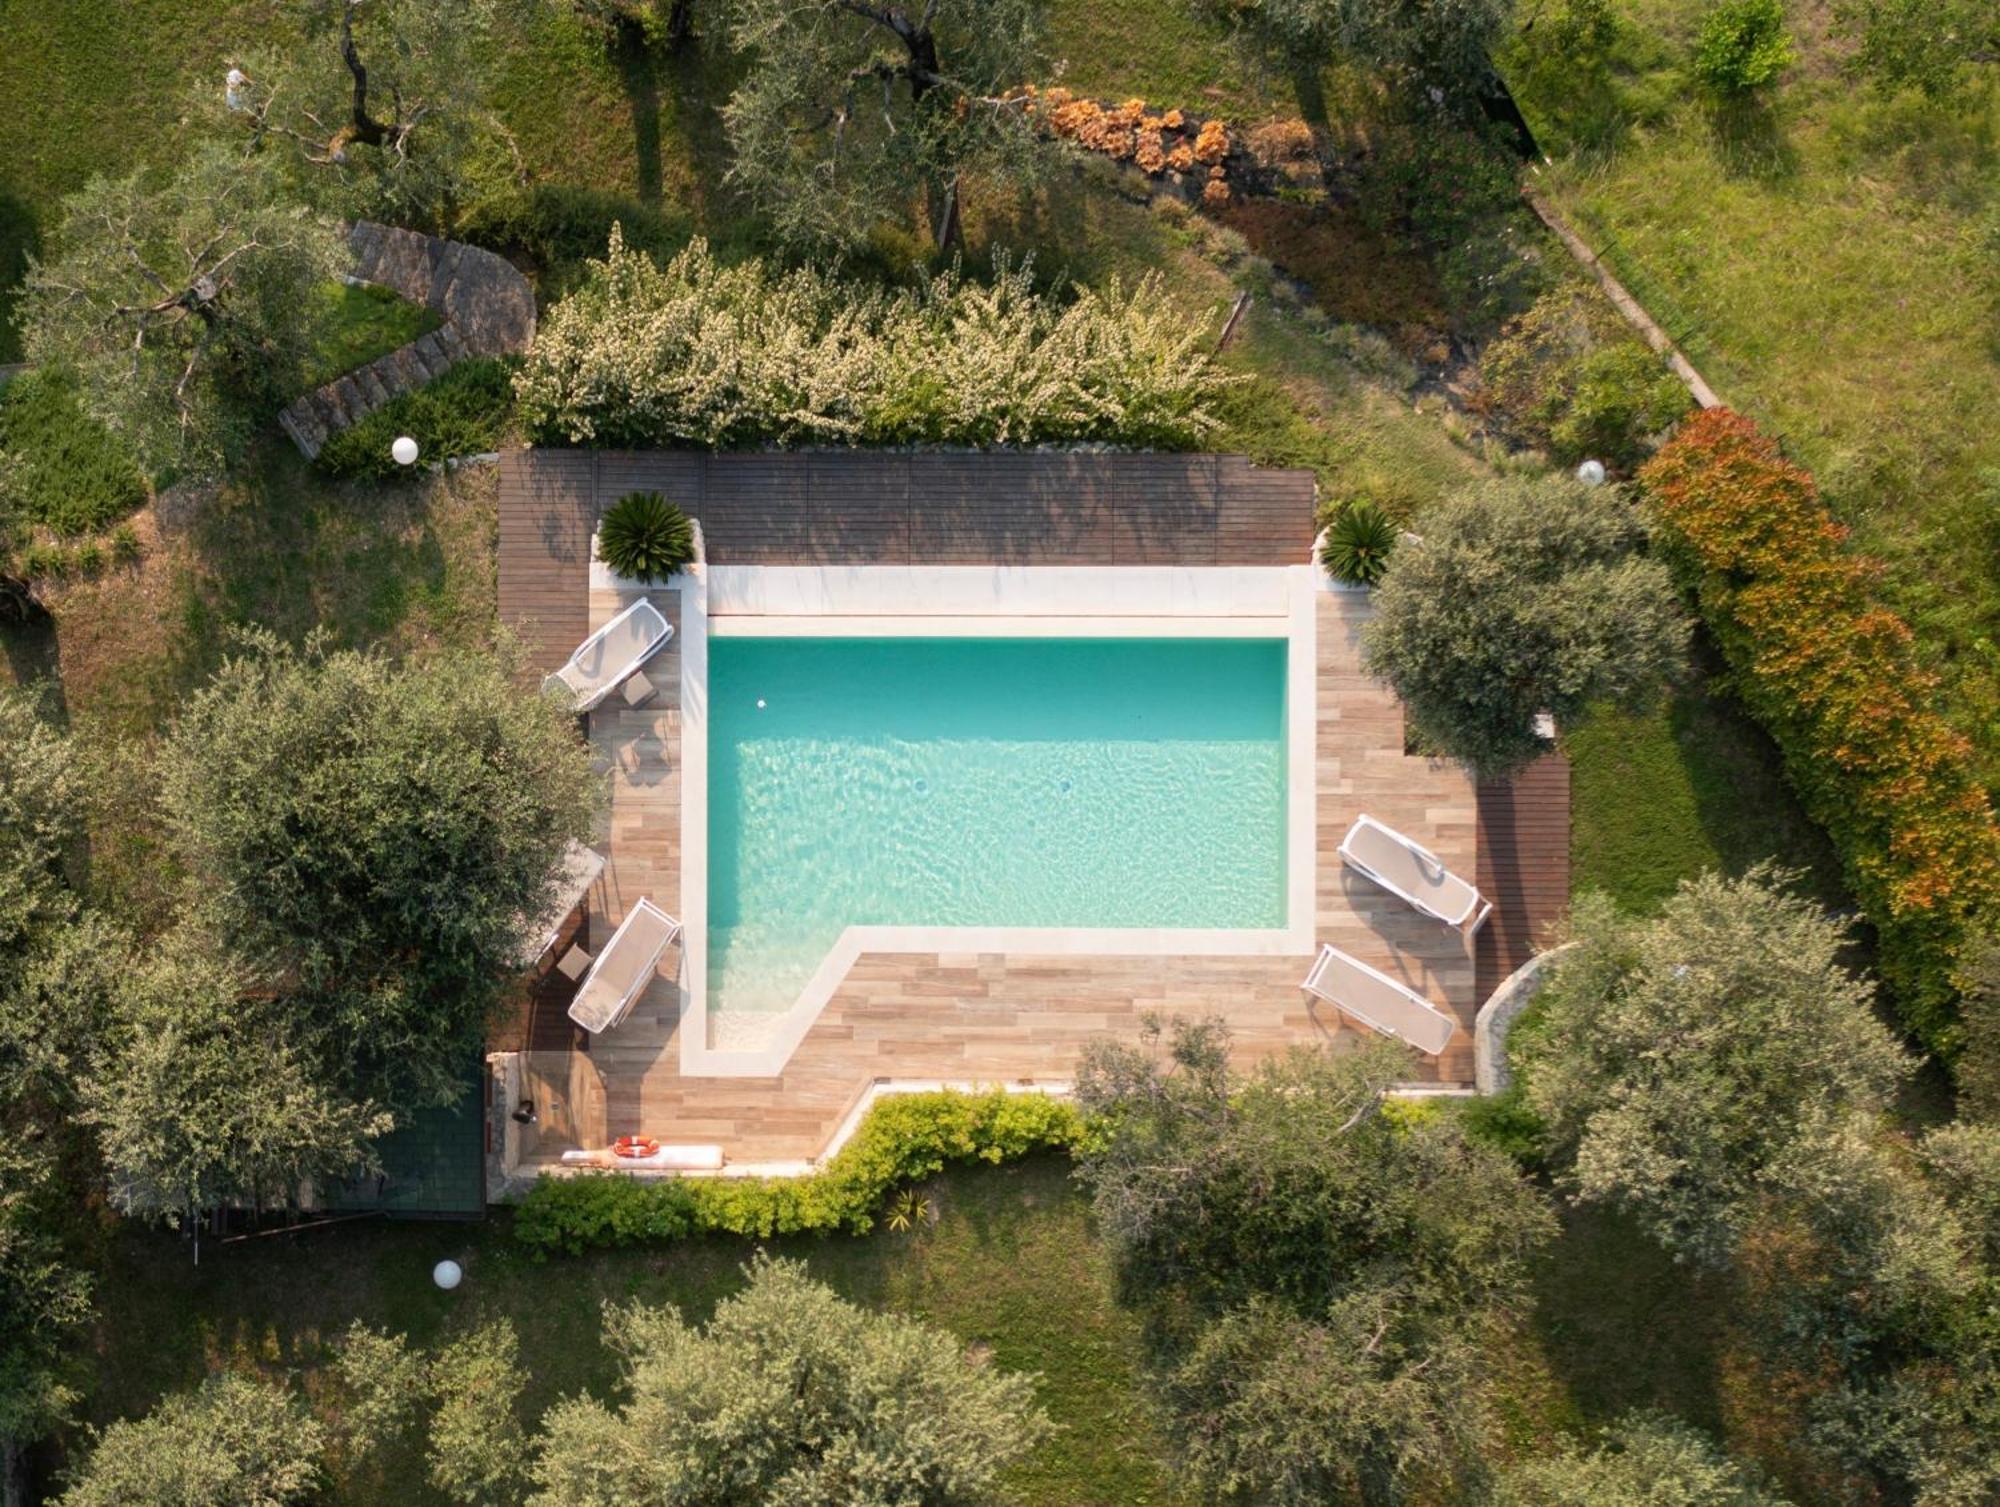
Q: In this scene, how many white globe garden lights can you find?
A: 3